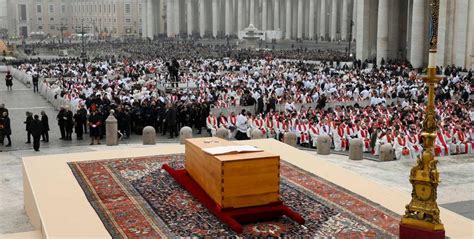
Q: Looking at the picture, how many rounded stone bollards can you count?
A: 8